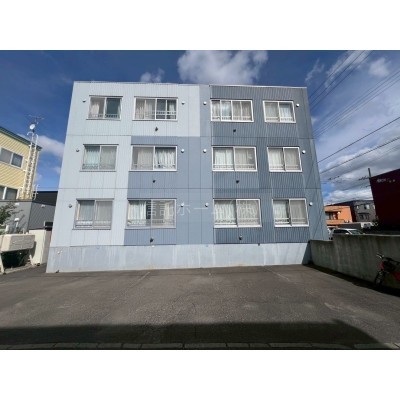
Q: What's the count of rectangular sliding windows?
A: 12